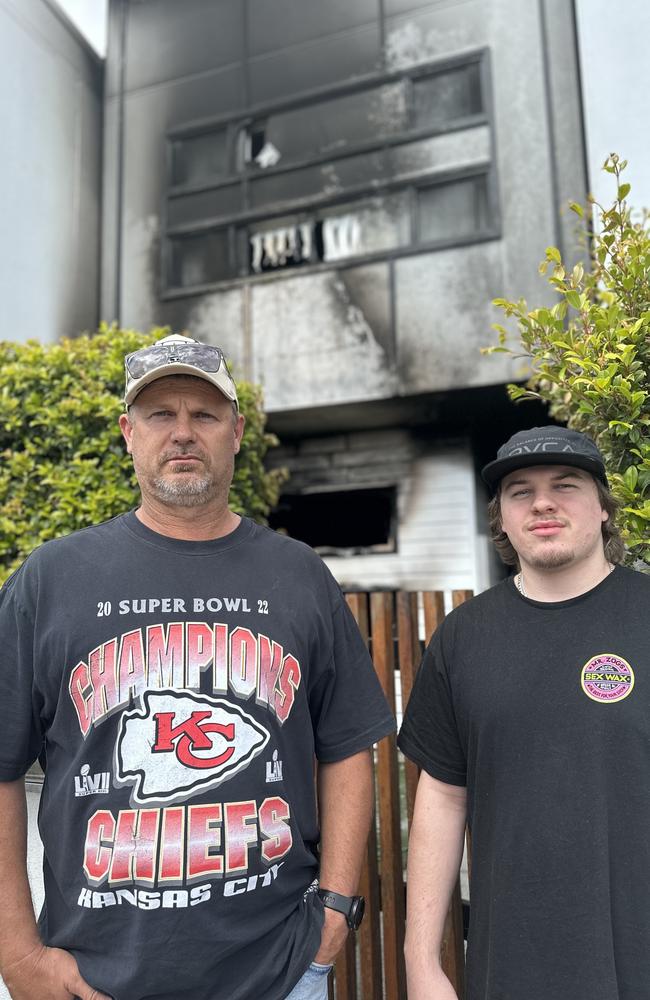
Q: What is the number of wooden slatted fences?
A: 1